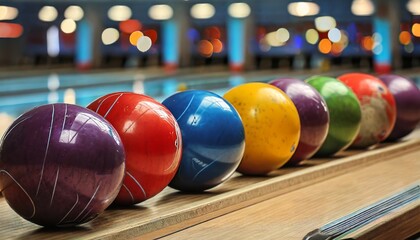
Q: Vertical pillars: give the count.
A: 4